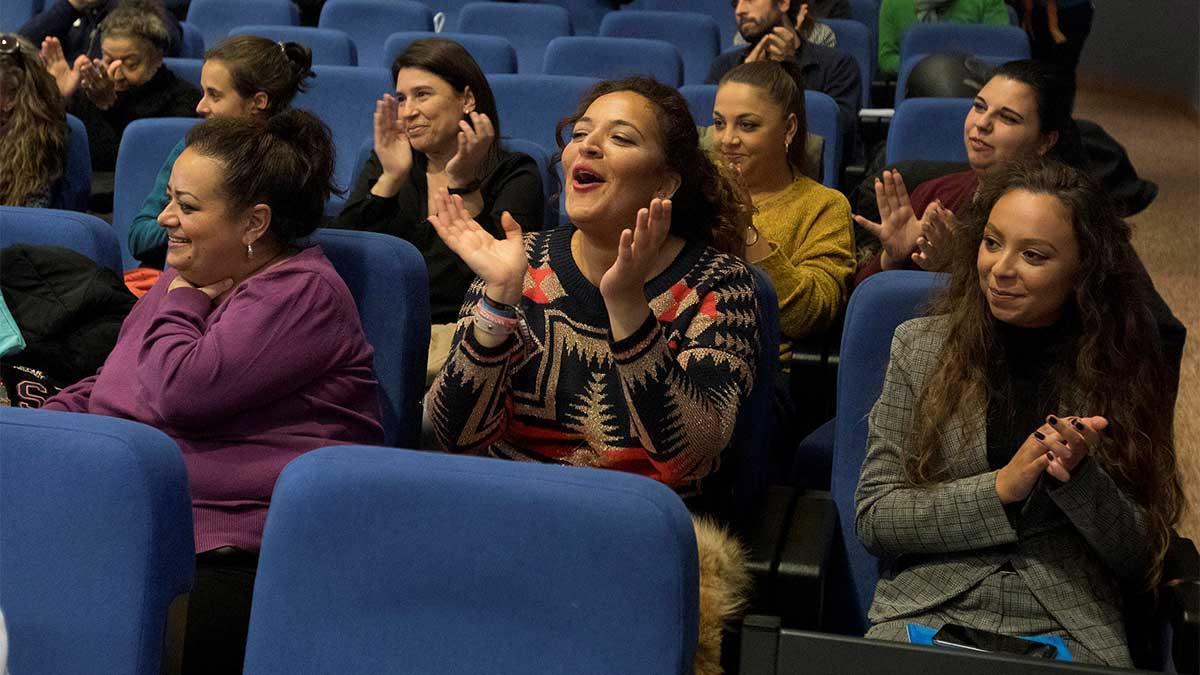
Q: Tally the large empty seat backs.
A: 2